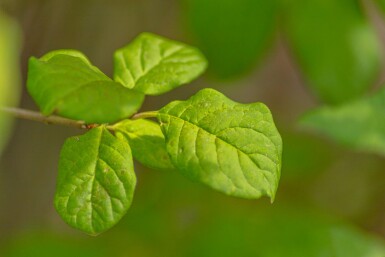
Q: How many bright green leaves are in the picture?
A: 5